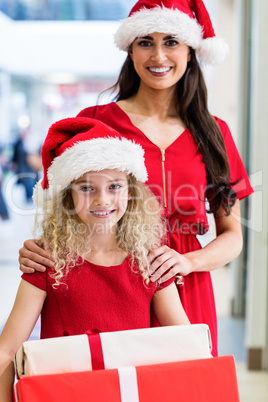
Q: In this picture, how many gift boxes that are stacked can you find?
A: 2